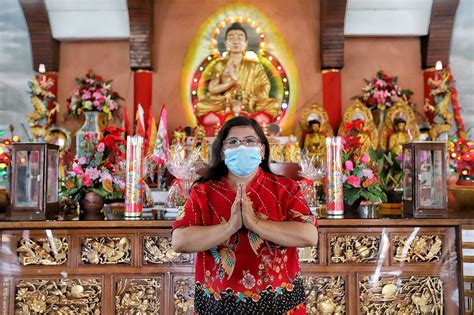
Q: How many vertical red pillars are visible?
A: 4